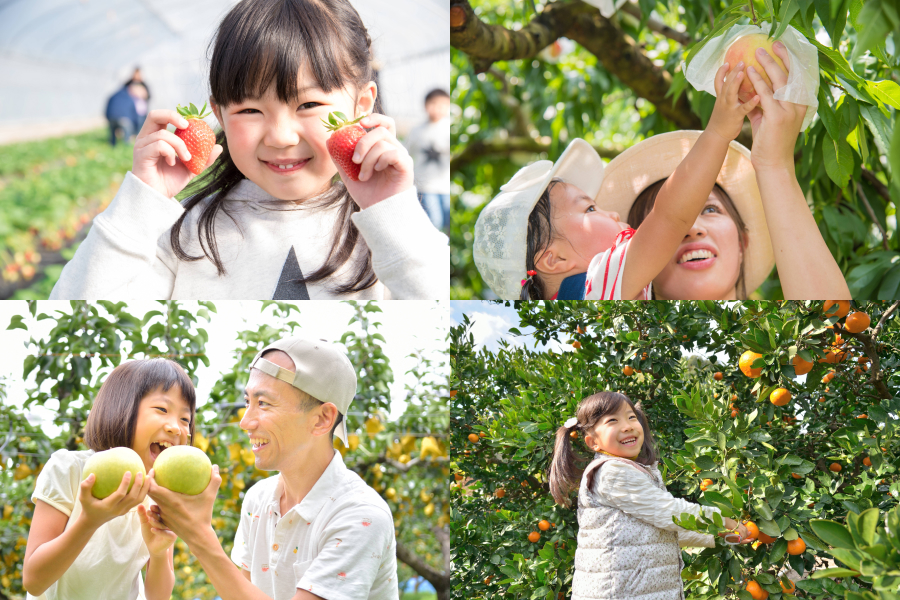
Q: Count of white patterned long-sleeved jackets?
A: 1